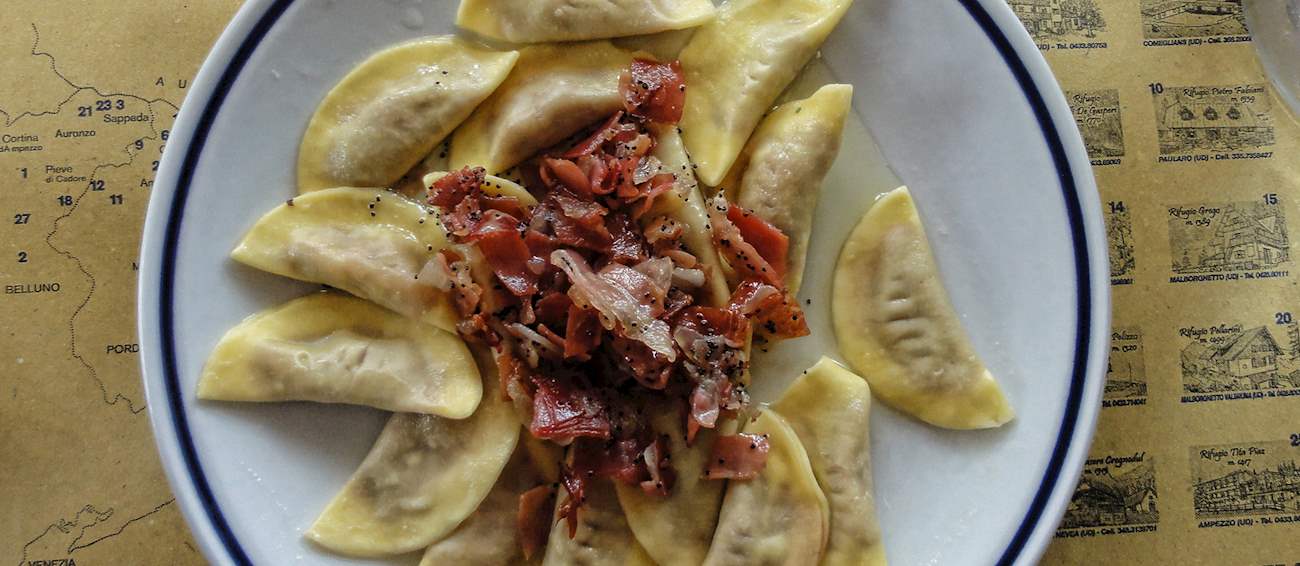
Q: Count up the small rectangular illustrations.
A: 10